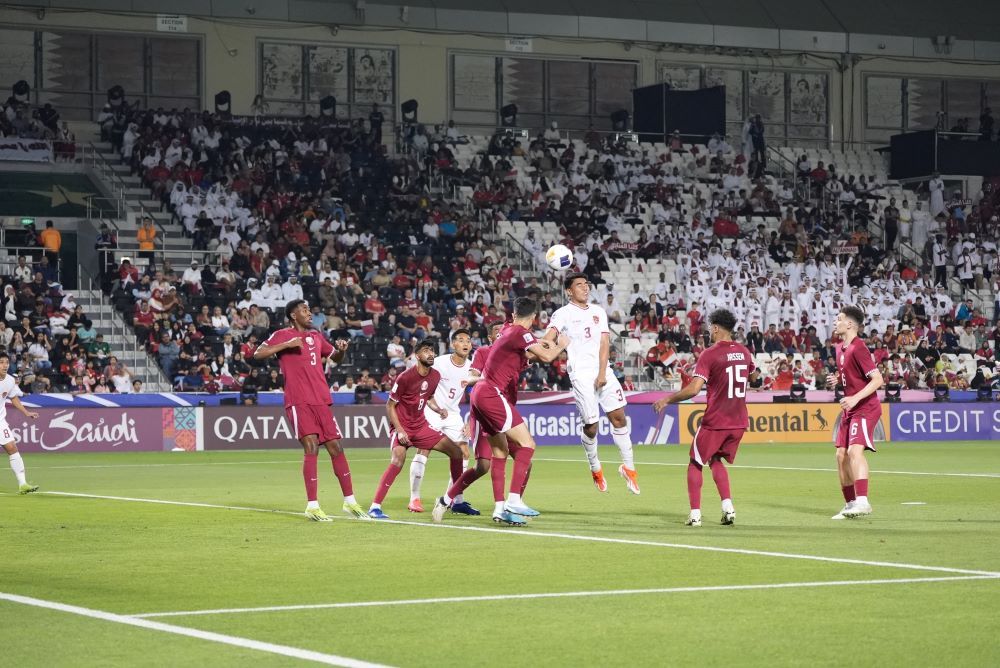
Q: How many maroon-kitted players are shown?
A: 6